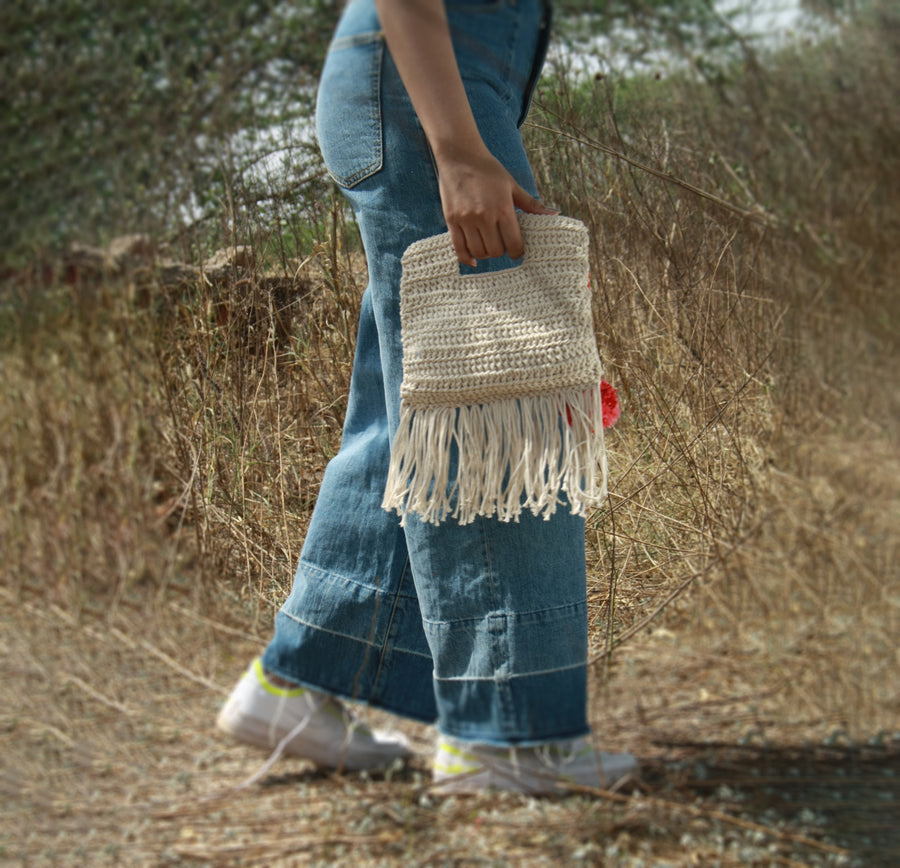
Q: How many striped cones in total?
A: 0